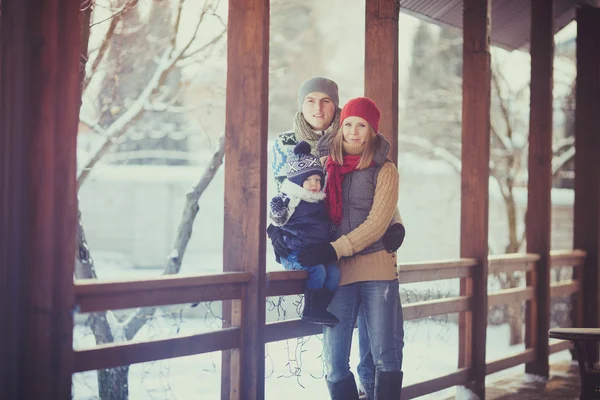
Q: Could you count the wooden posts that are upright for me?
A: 6